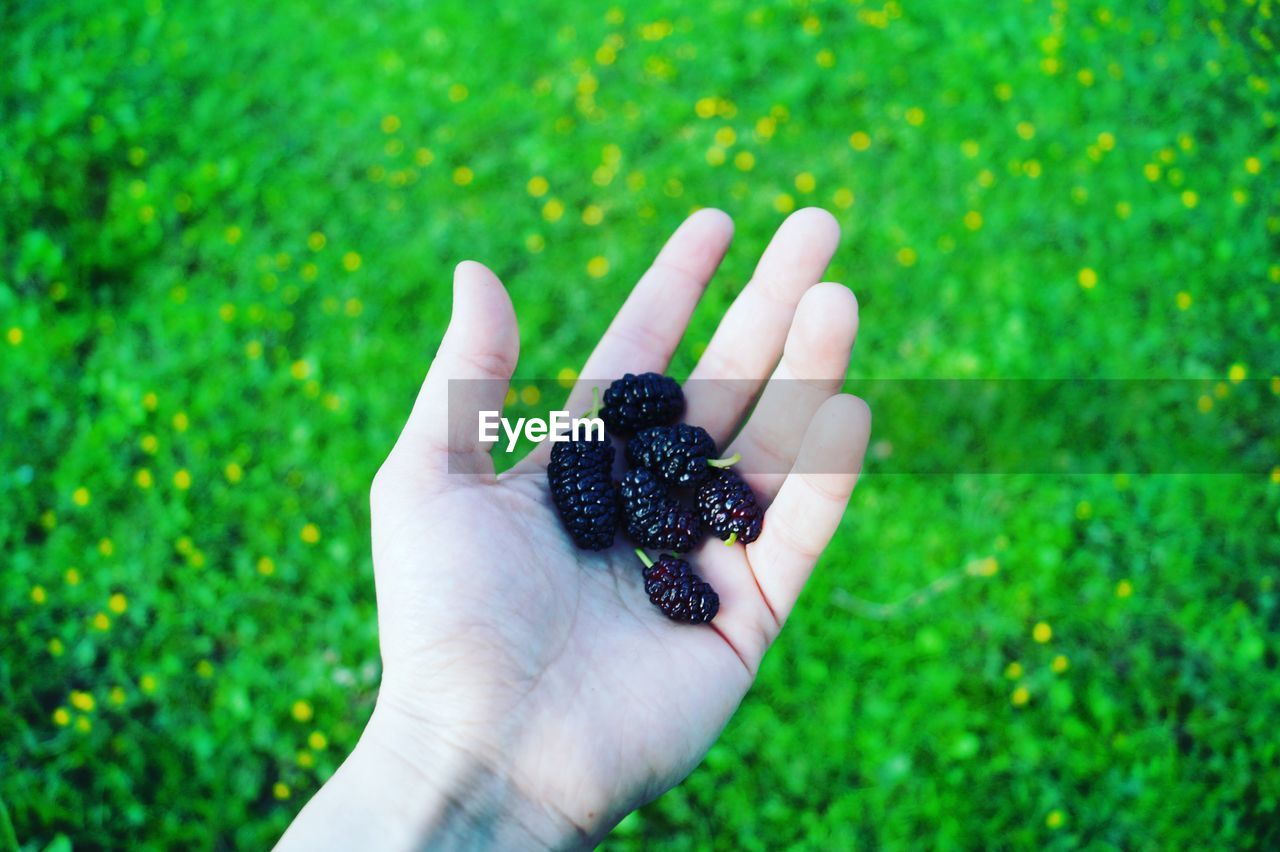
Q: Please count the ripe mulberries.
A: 6